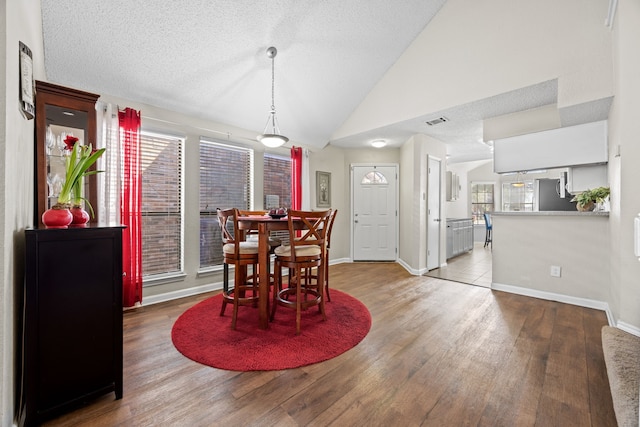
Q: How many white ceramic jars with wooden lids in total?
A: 0